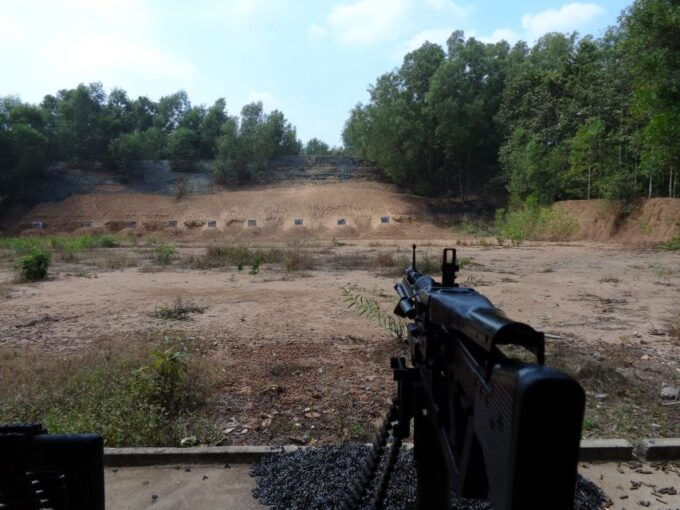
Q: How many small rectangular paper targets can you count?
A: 9